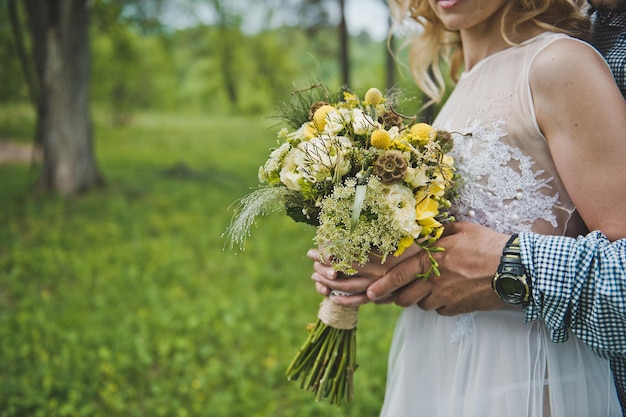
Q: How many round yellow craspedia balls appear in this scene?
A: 4